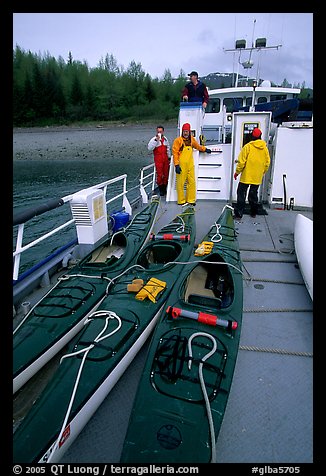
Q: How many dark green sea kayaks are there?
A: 3